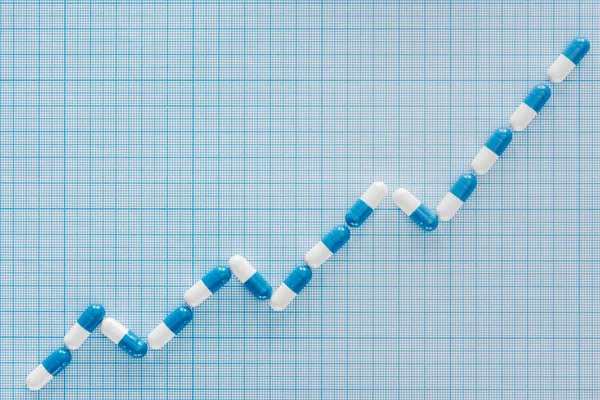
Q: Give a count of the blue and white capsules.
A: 14